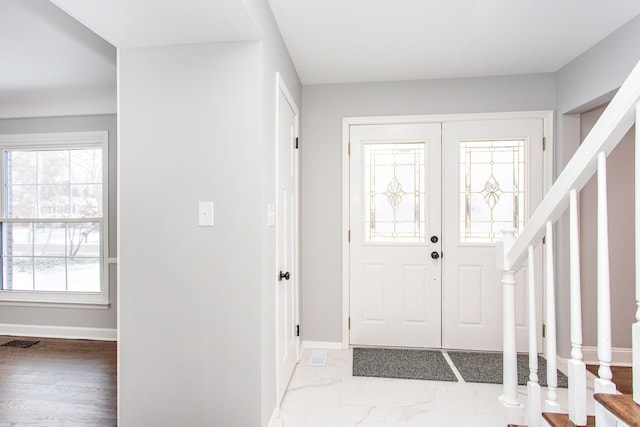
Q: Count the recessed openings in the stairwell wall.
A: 1